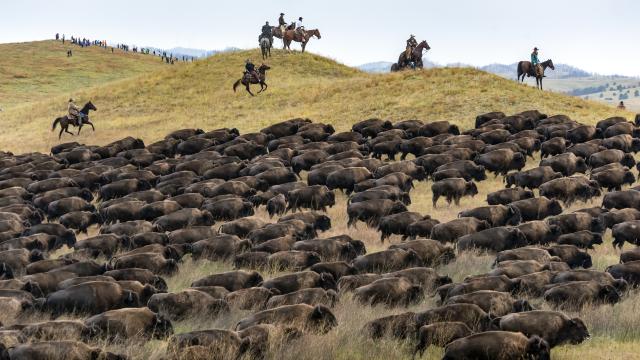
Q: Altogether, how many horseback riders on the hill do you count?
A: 7